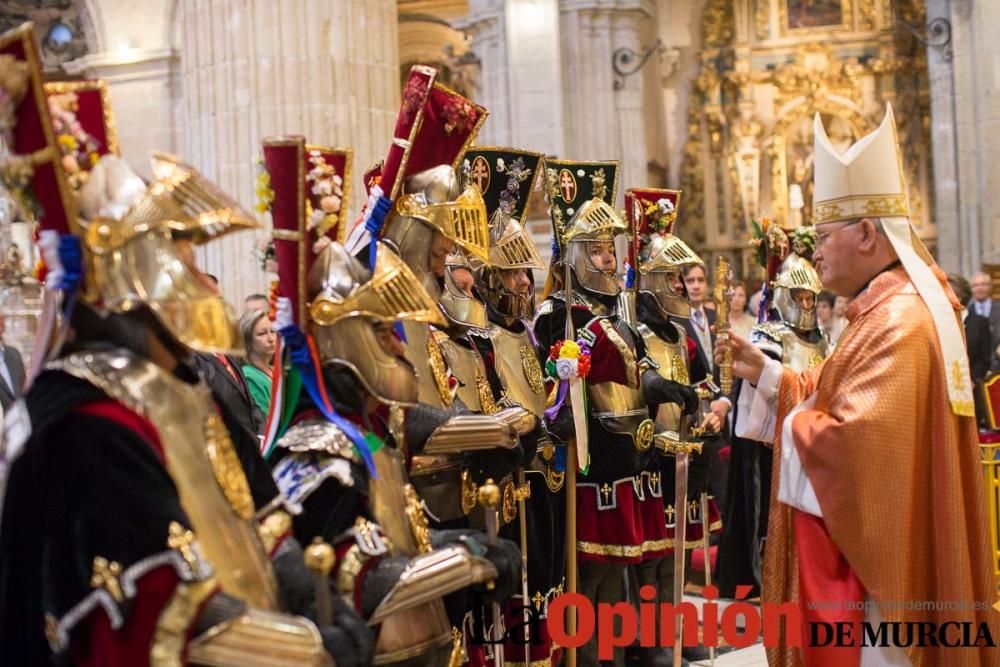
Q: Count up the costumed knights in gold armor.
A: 8